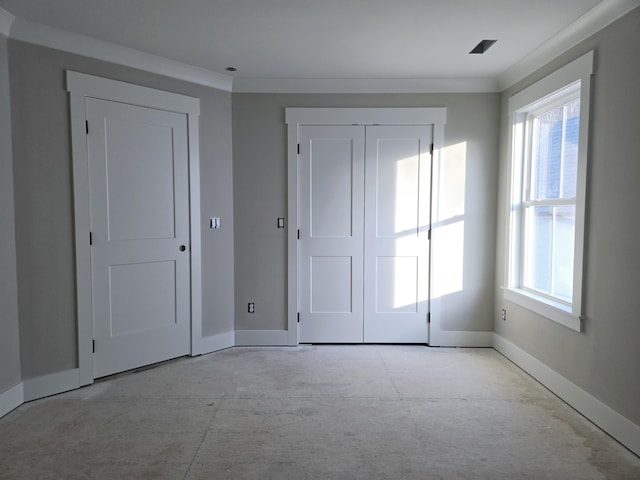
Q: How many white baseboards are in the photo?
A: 6